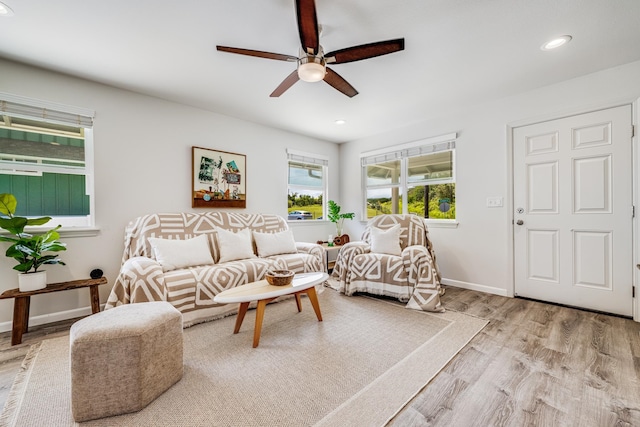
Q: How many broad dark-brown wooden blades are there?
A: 5